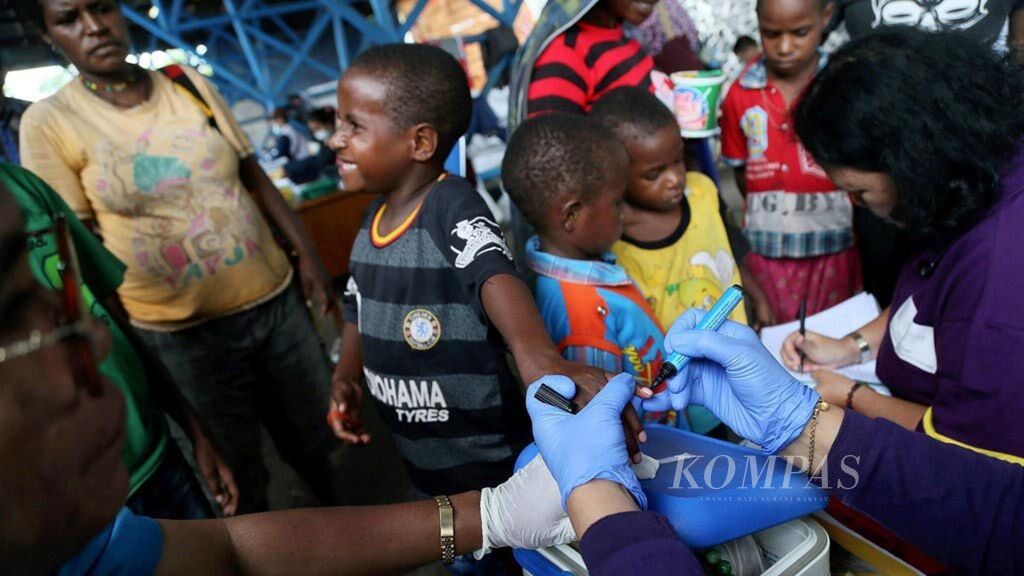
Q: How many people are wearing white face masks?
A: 2